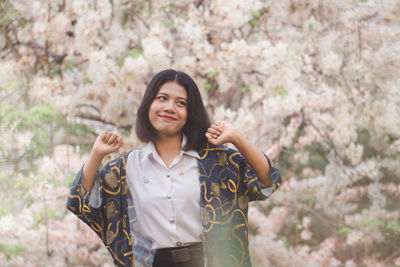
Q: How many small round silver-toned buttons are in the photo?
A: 4